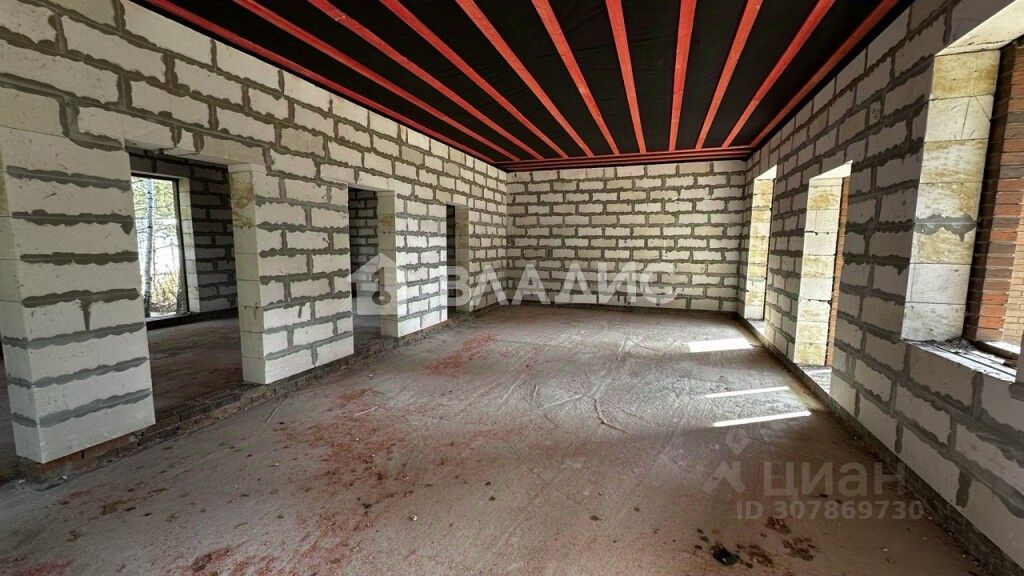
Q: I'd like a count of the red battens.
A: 11